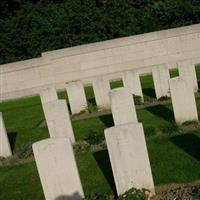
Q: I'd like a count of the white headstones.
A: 12